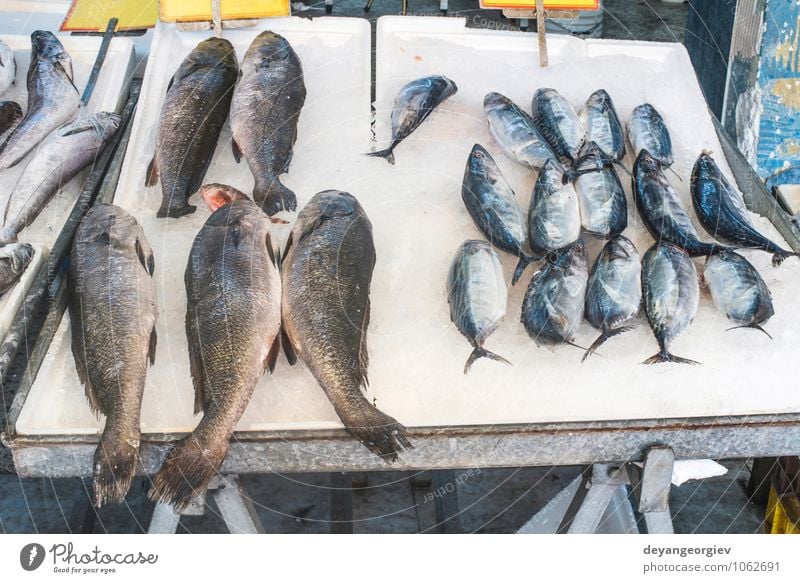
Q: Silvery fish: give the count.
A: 15